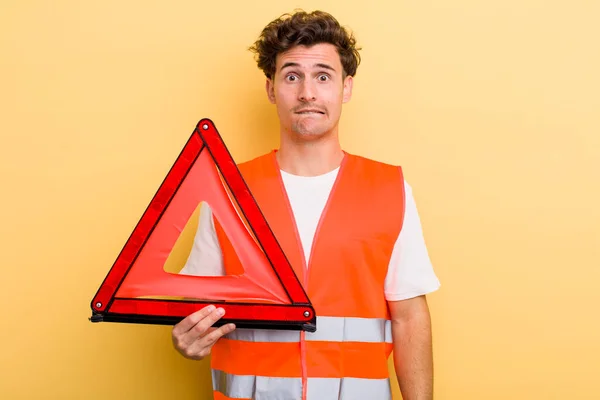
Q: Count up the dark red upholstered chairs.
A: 0